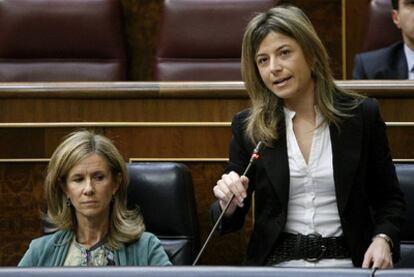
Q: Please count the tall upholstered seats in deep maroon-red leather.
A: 3